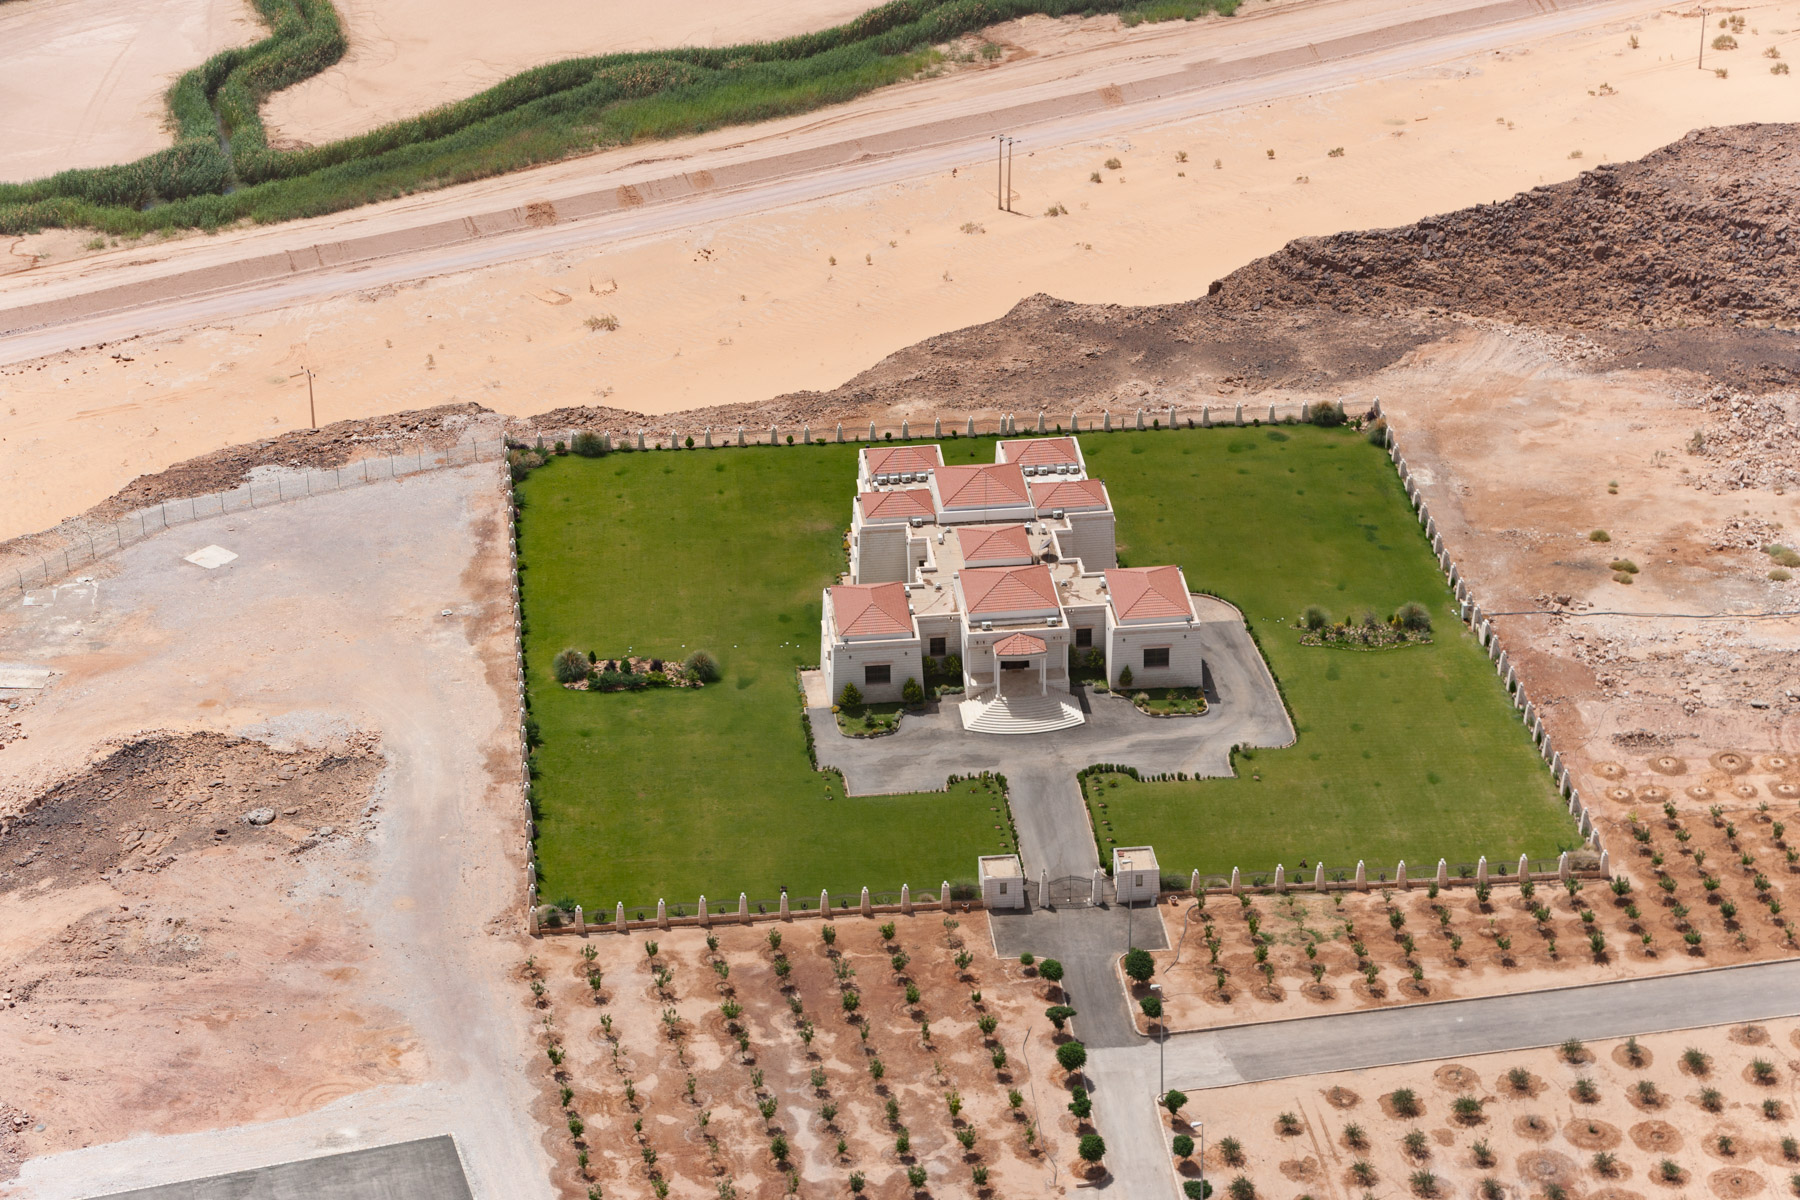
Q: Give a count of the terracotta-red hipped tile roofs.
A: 10